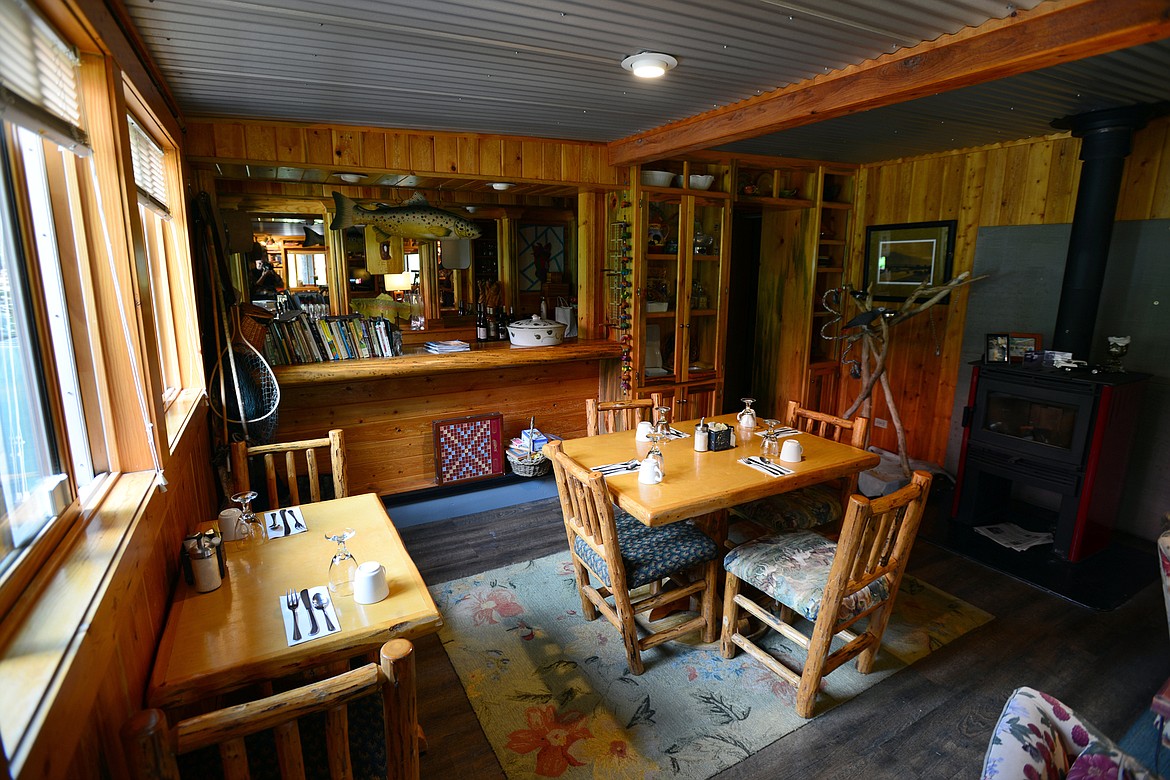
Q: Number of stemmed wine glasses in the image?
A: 6